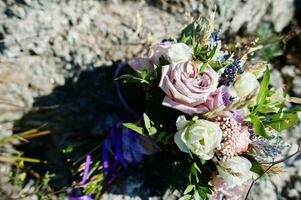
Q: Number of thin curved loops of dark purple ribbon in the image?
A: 1